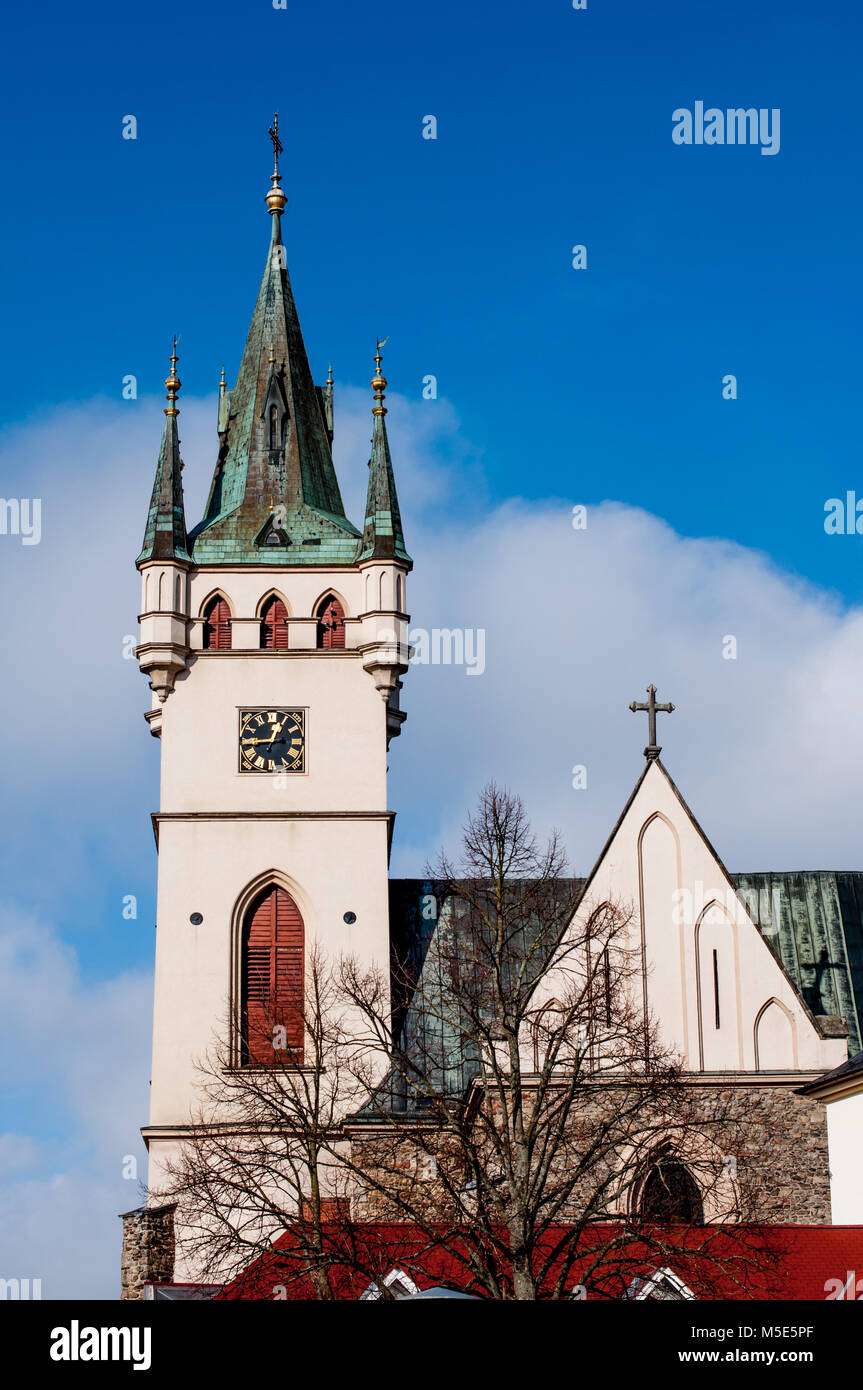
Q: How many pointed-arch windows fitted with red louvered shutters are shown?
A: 4